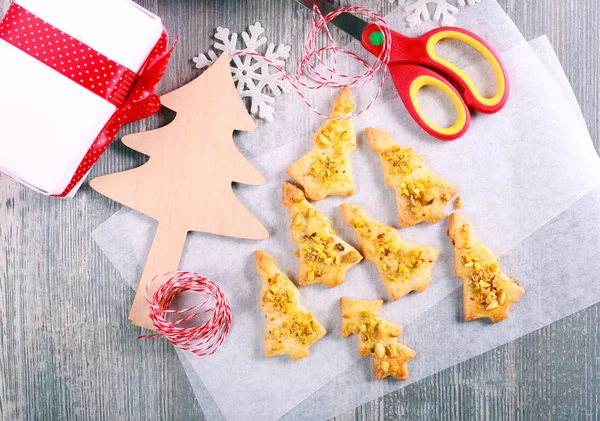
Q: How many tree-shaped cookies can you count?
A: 7